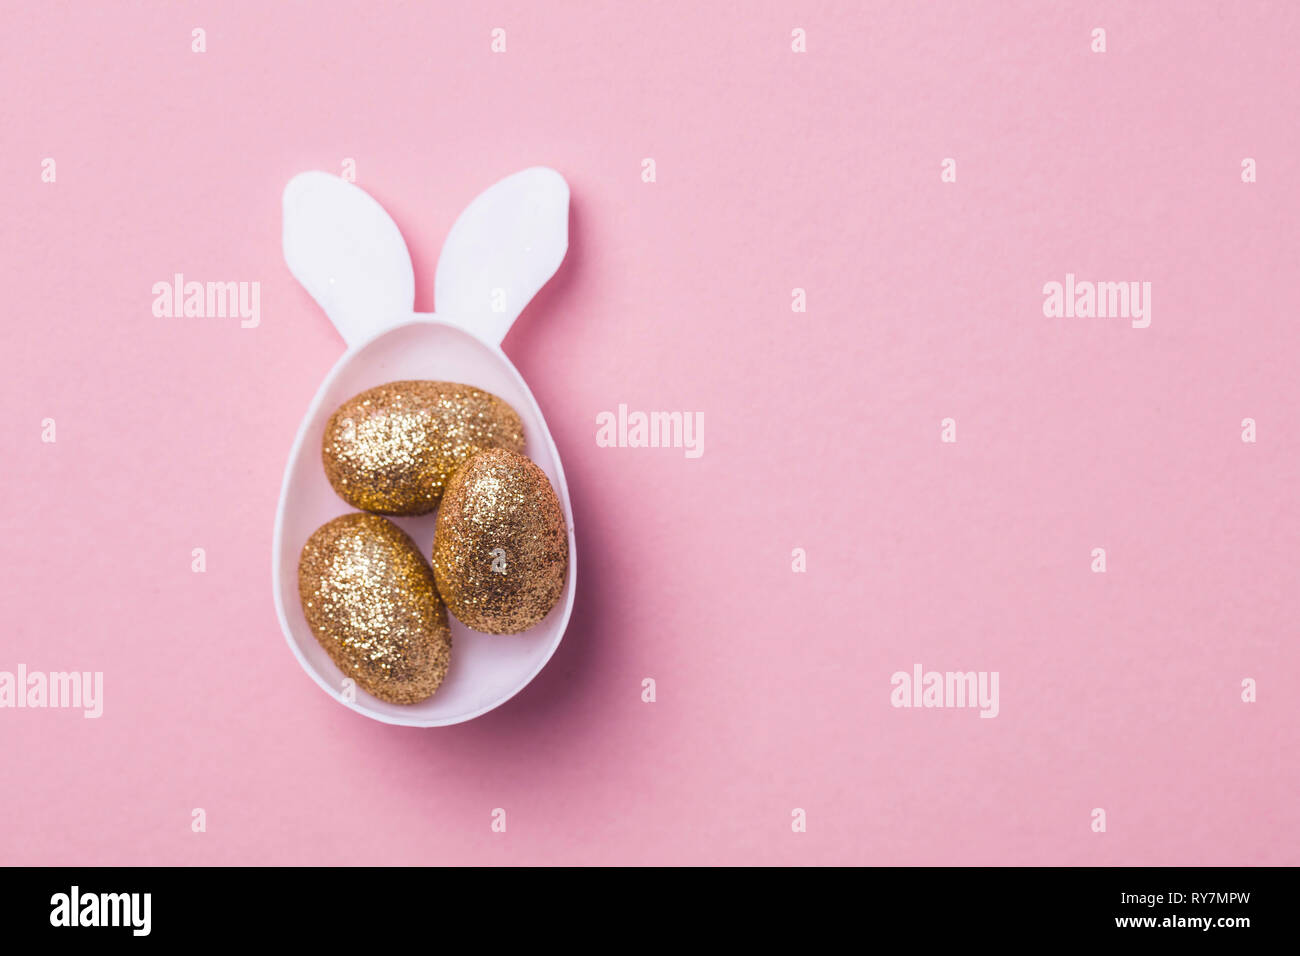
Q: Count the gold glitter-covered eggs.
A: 3